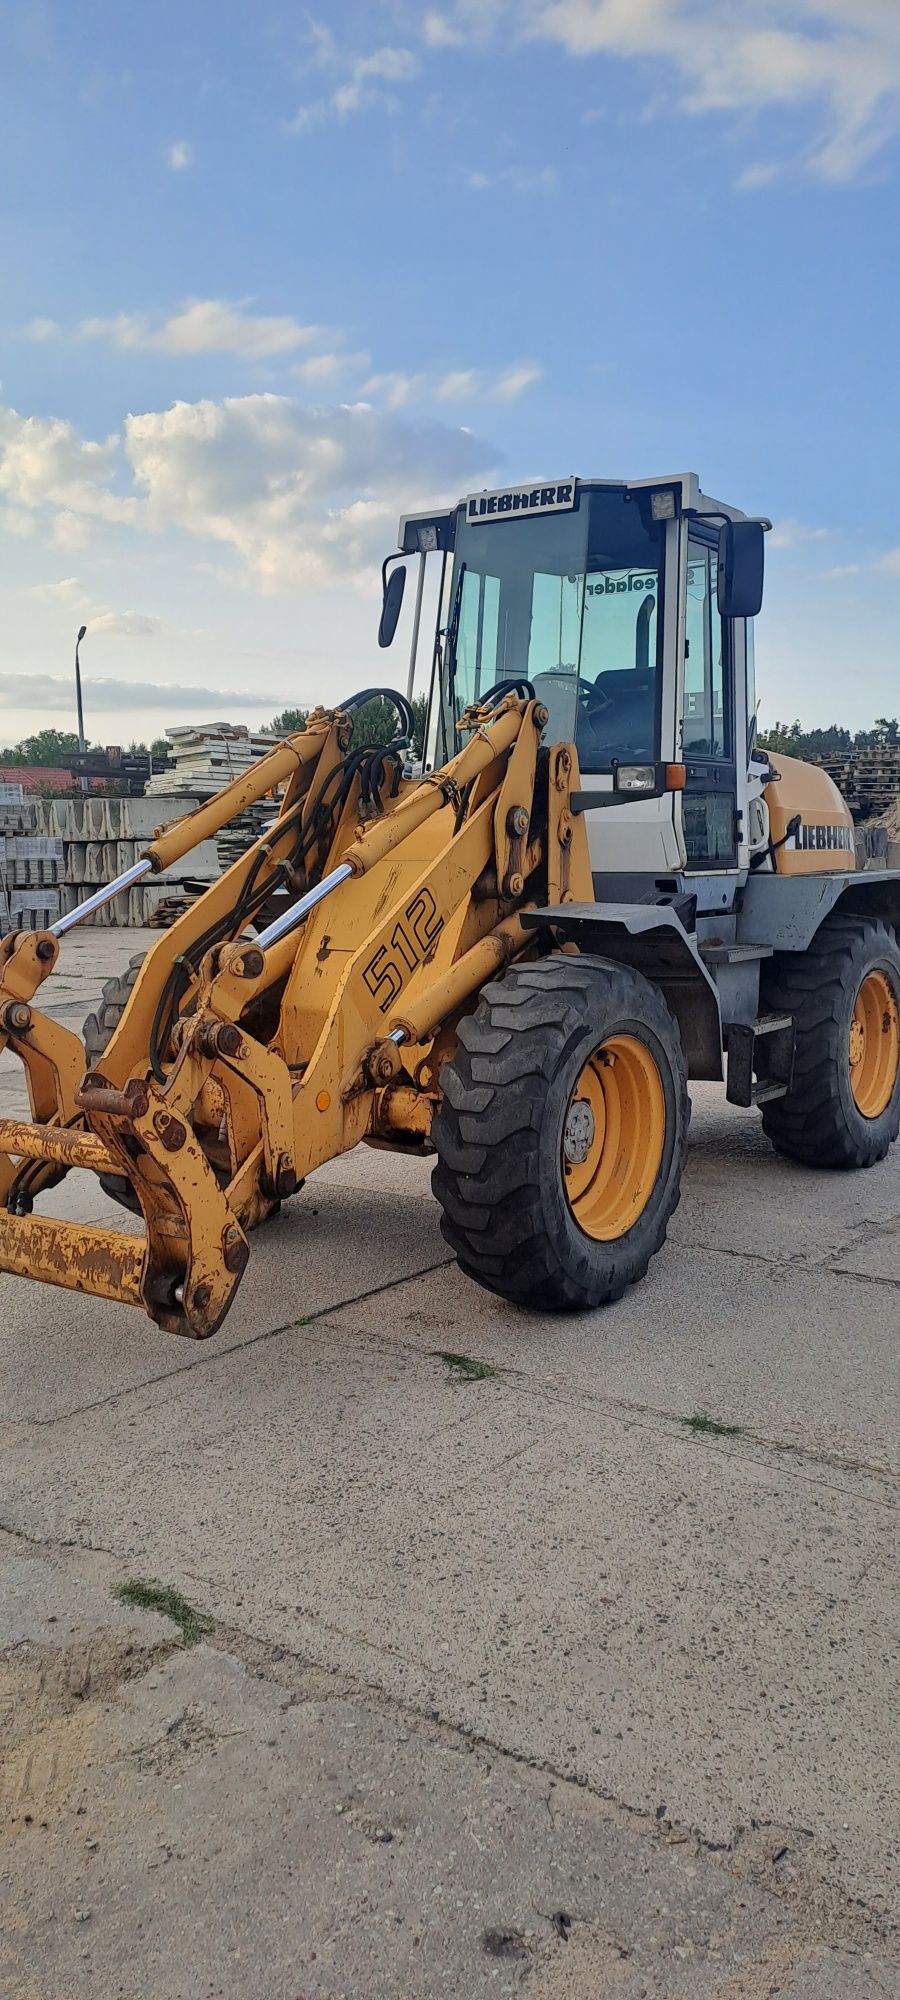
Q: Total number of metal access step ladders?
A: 1